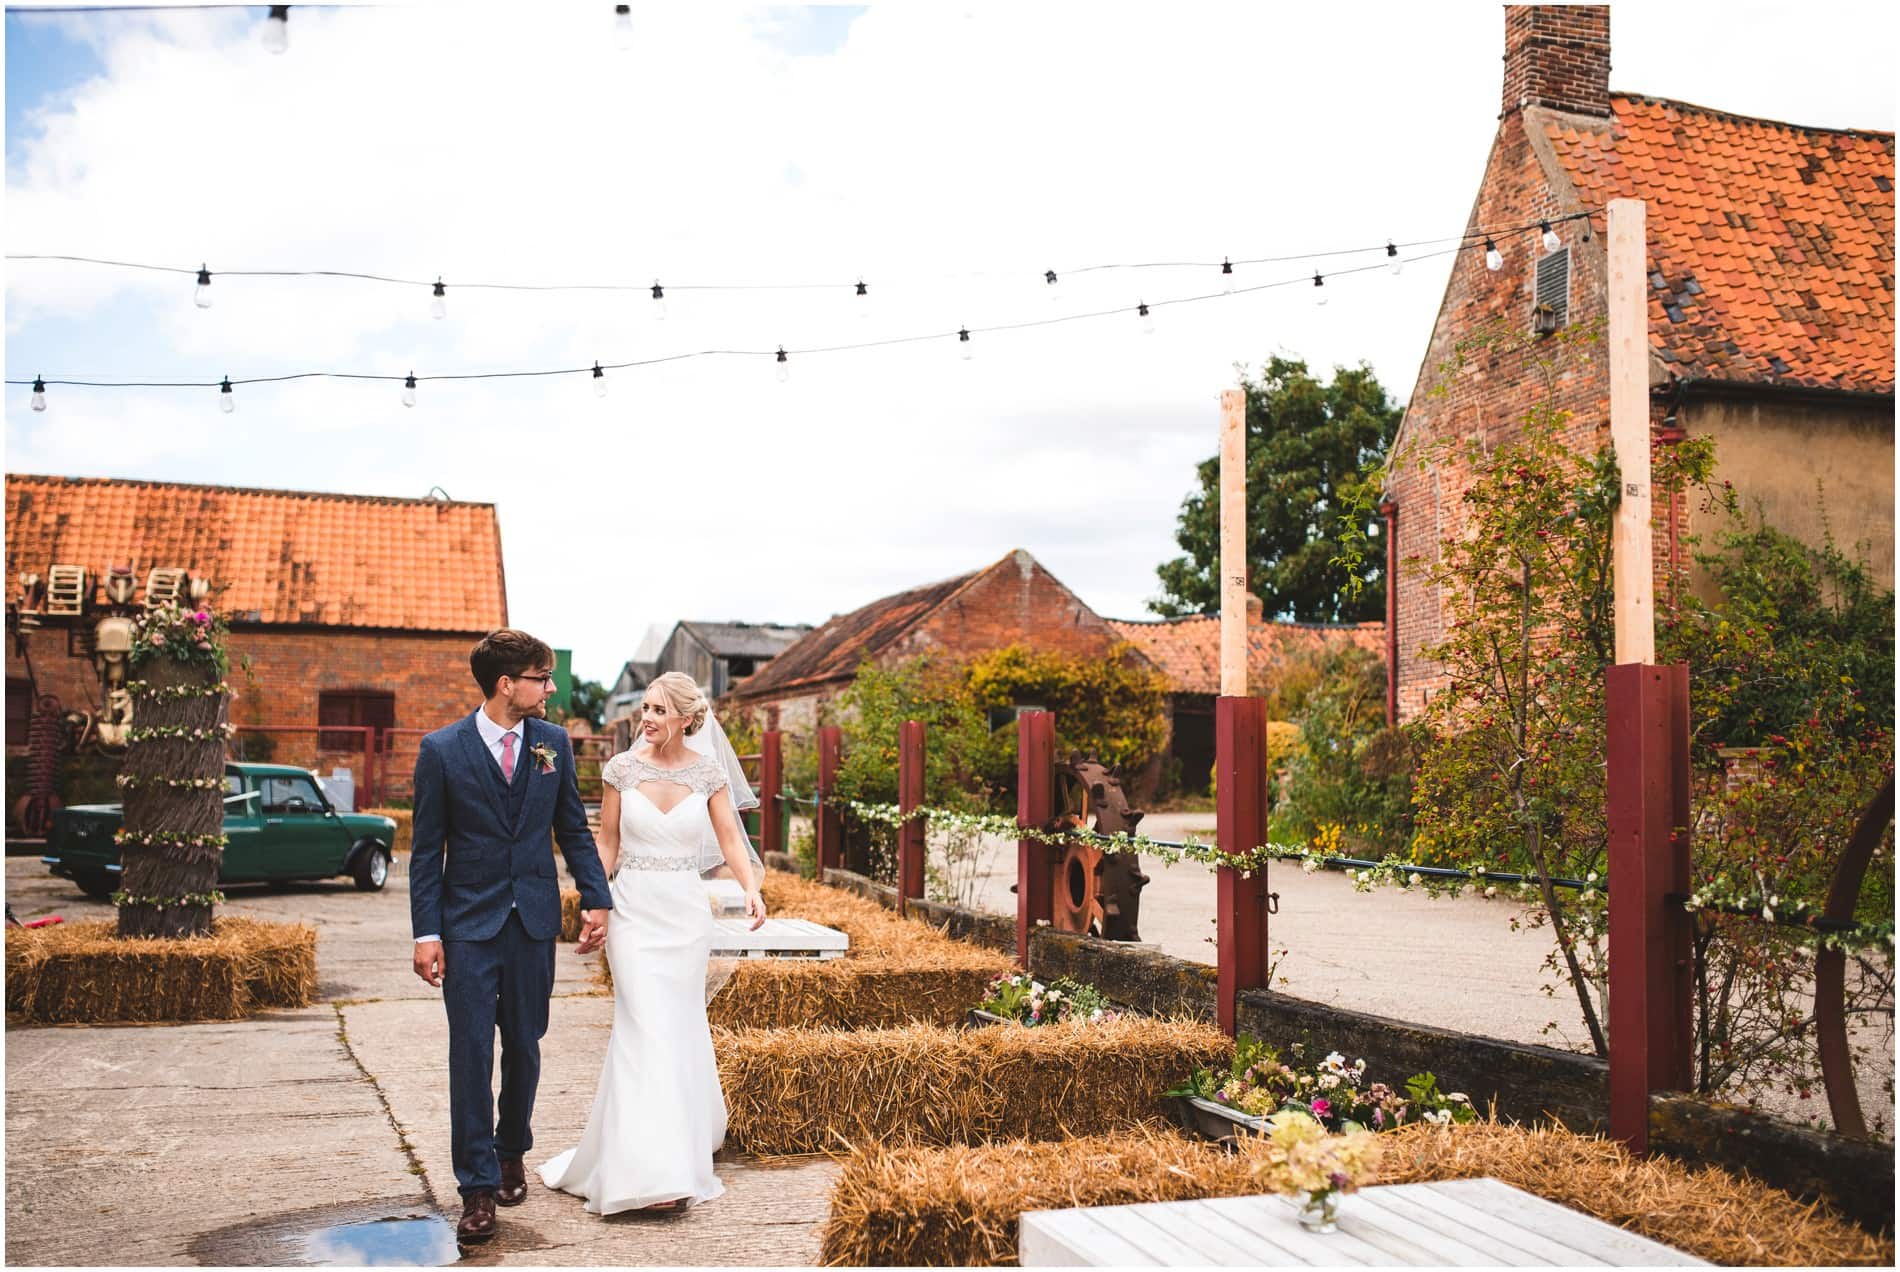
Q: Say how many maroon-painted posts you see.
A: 6